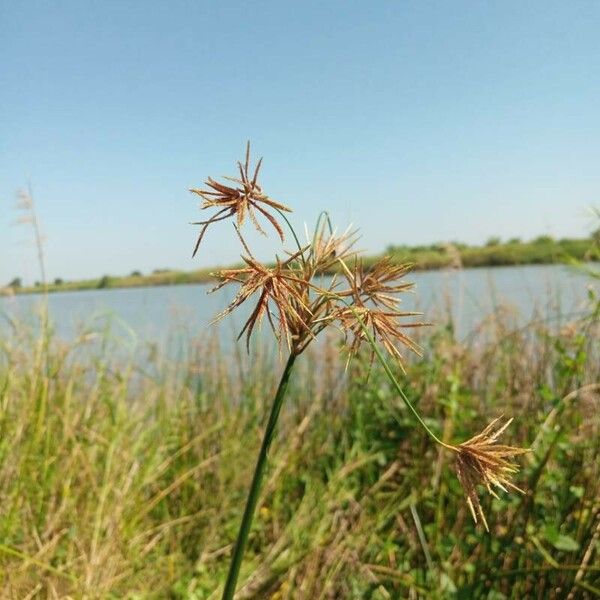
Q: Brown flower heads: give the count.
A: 6